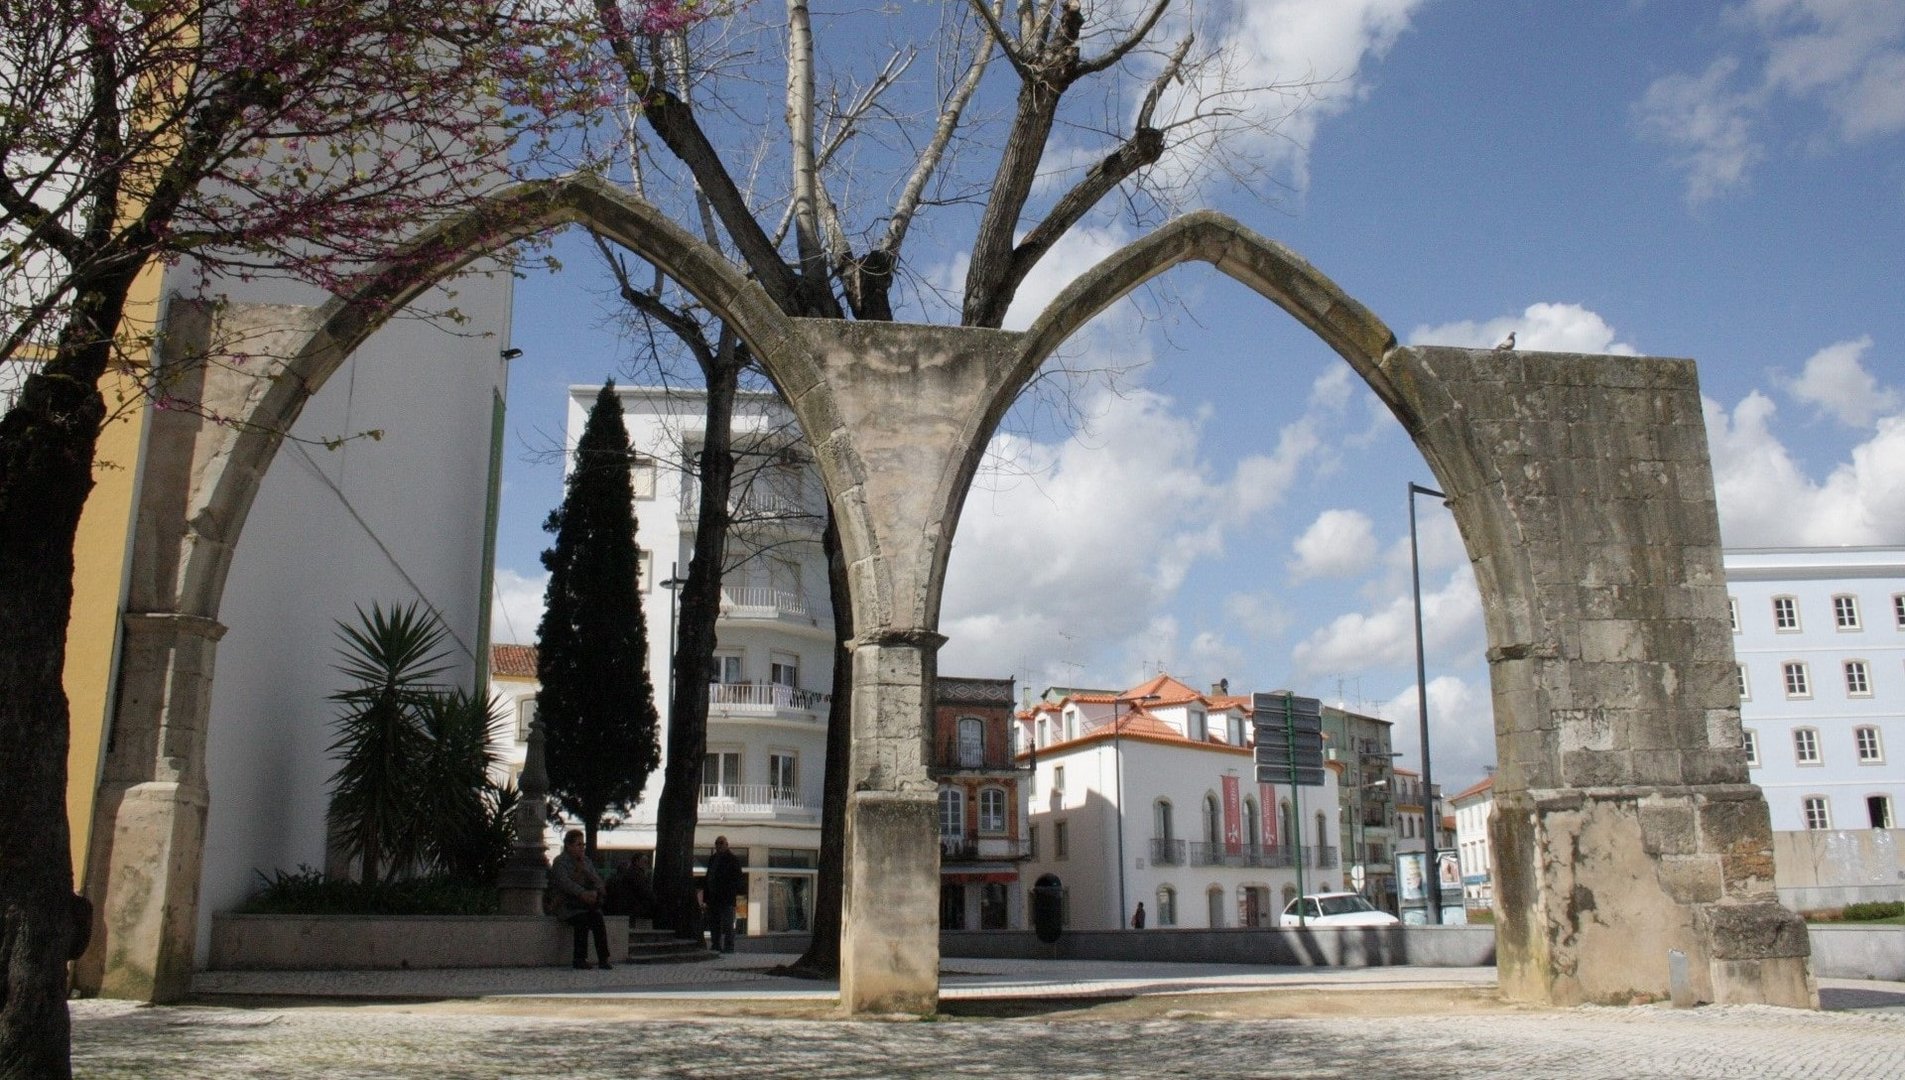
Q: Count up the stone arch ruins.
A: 2